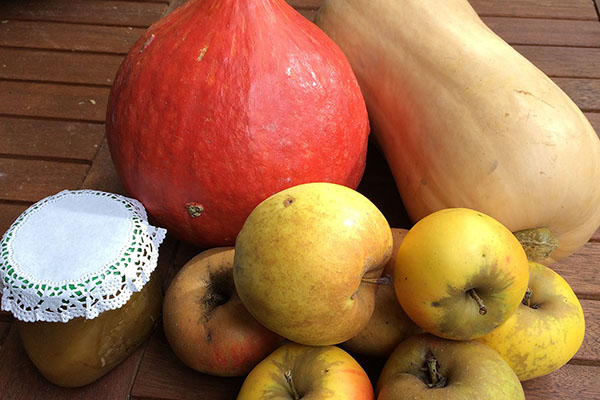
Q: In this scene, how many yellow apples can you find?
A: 4